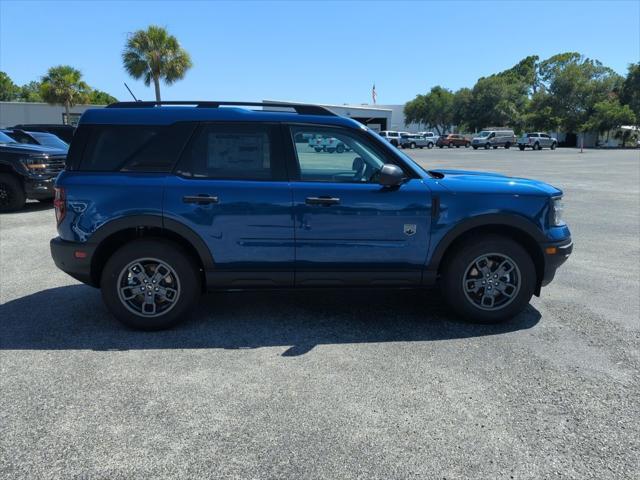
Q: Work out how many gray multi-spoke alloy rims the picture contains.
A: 2